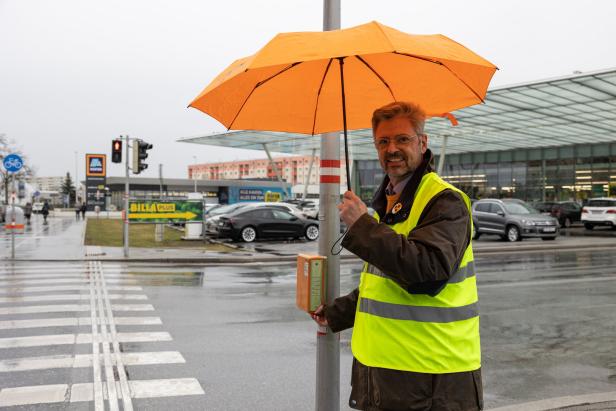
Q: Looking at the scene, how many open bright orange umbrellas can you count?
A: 1